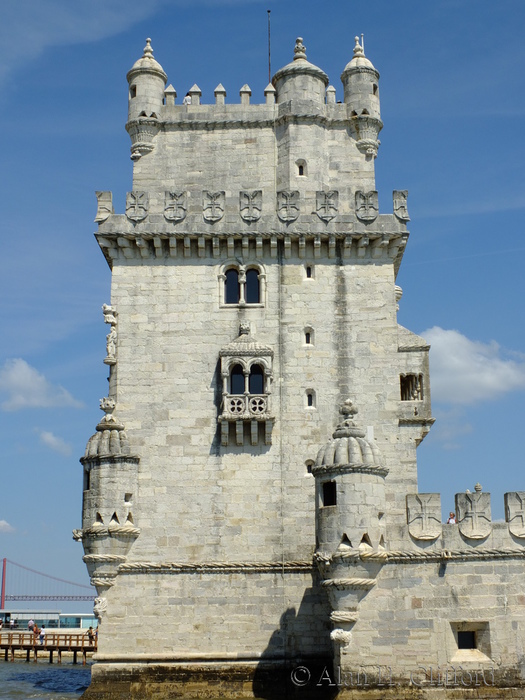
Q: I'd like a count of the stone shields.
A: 12